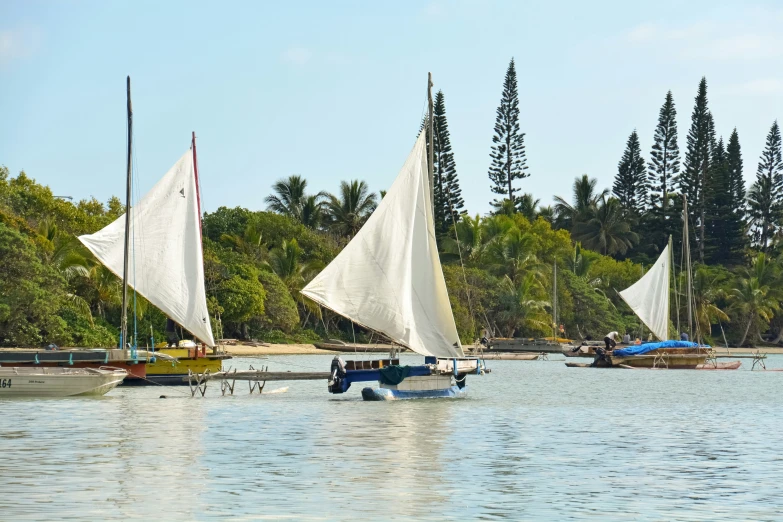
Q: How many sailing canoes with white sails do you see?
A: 3